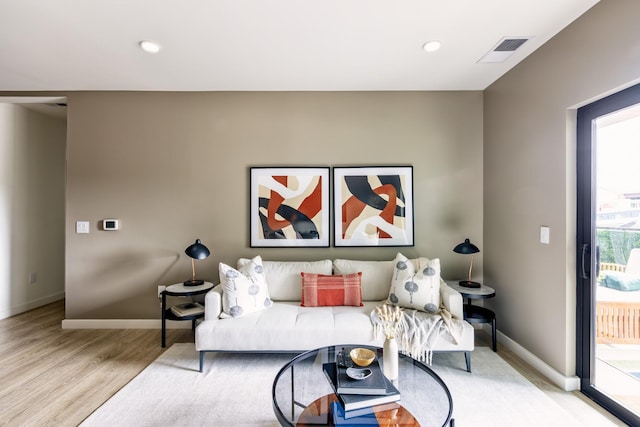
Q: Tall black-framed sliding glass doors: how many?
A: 1